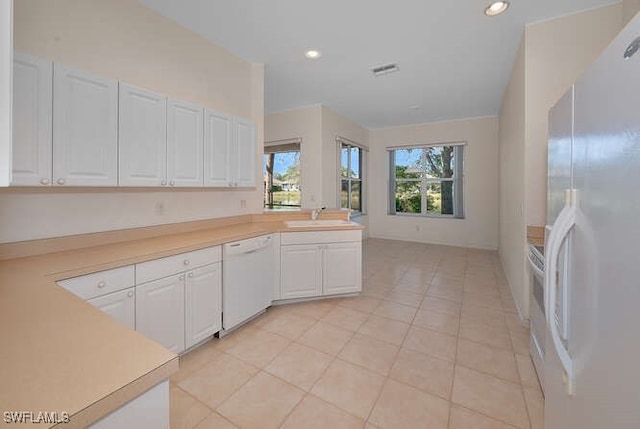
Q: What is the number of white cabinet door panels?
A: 11